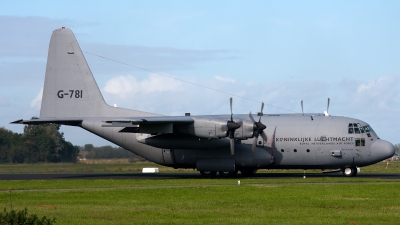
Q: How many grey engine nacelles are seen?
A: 2